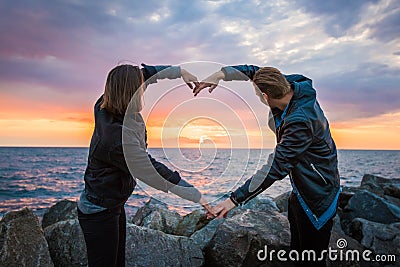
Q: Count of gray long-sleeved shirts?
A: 1